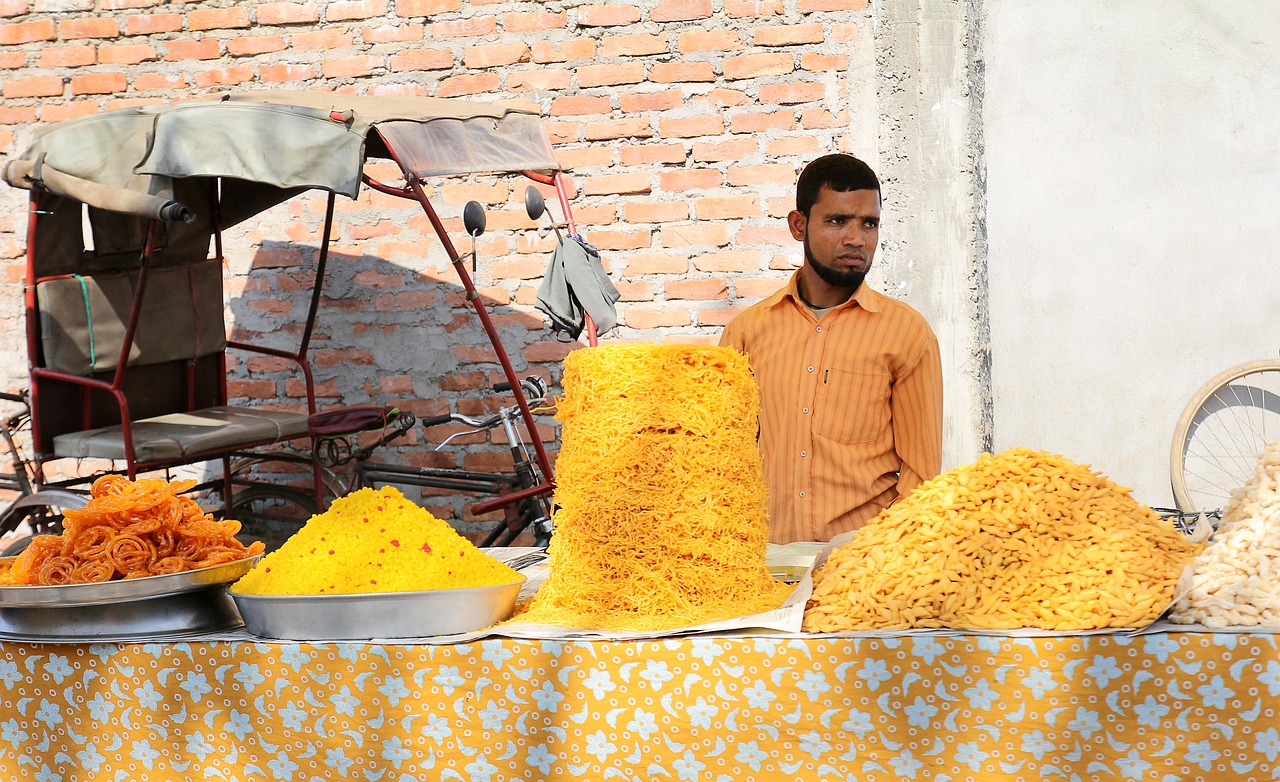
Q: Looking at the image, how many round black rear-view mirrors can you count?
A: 2